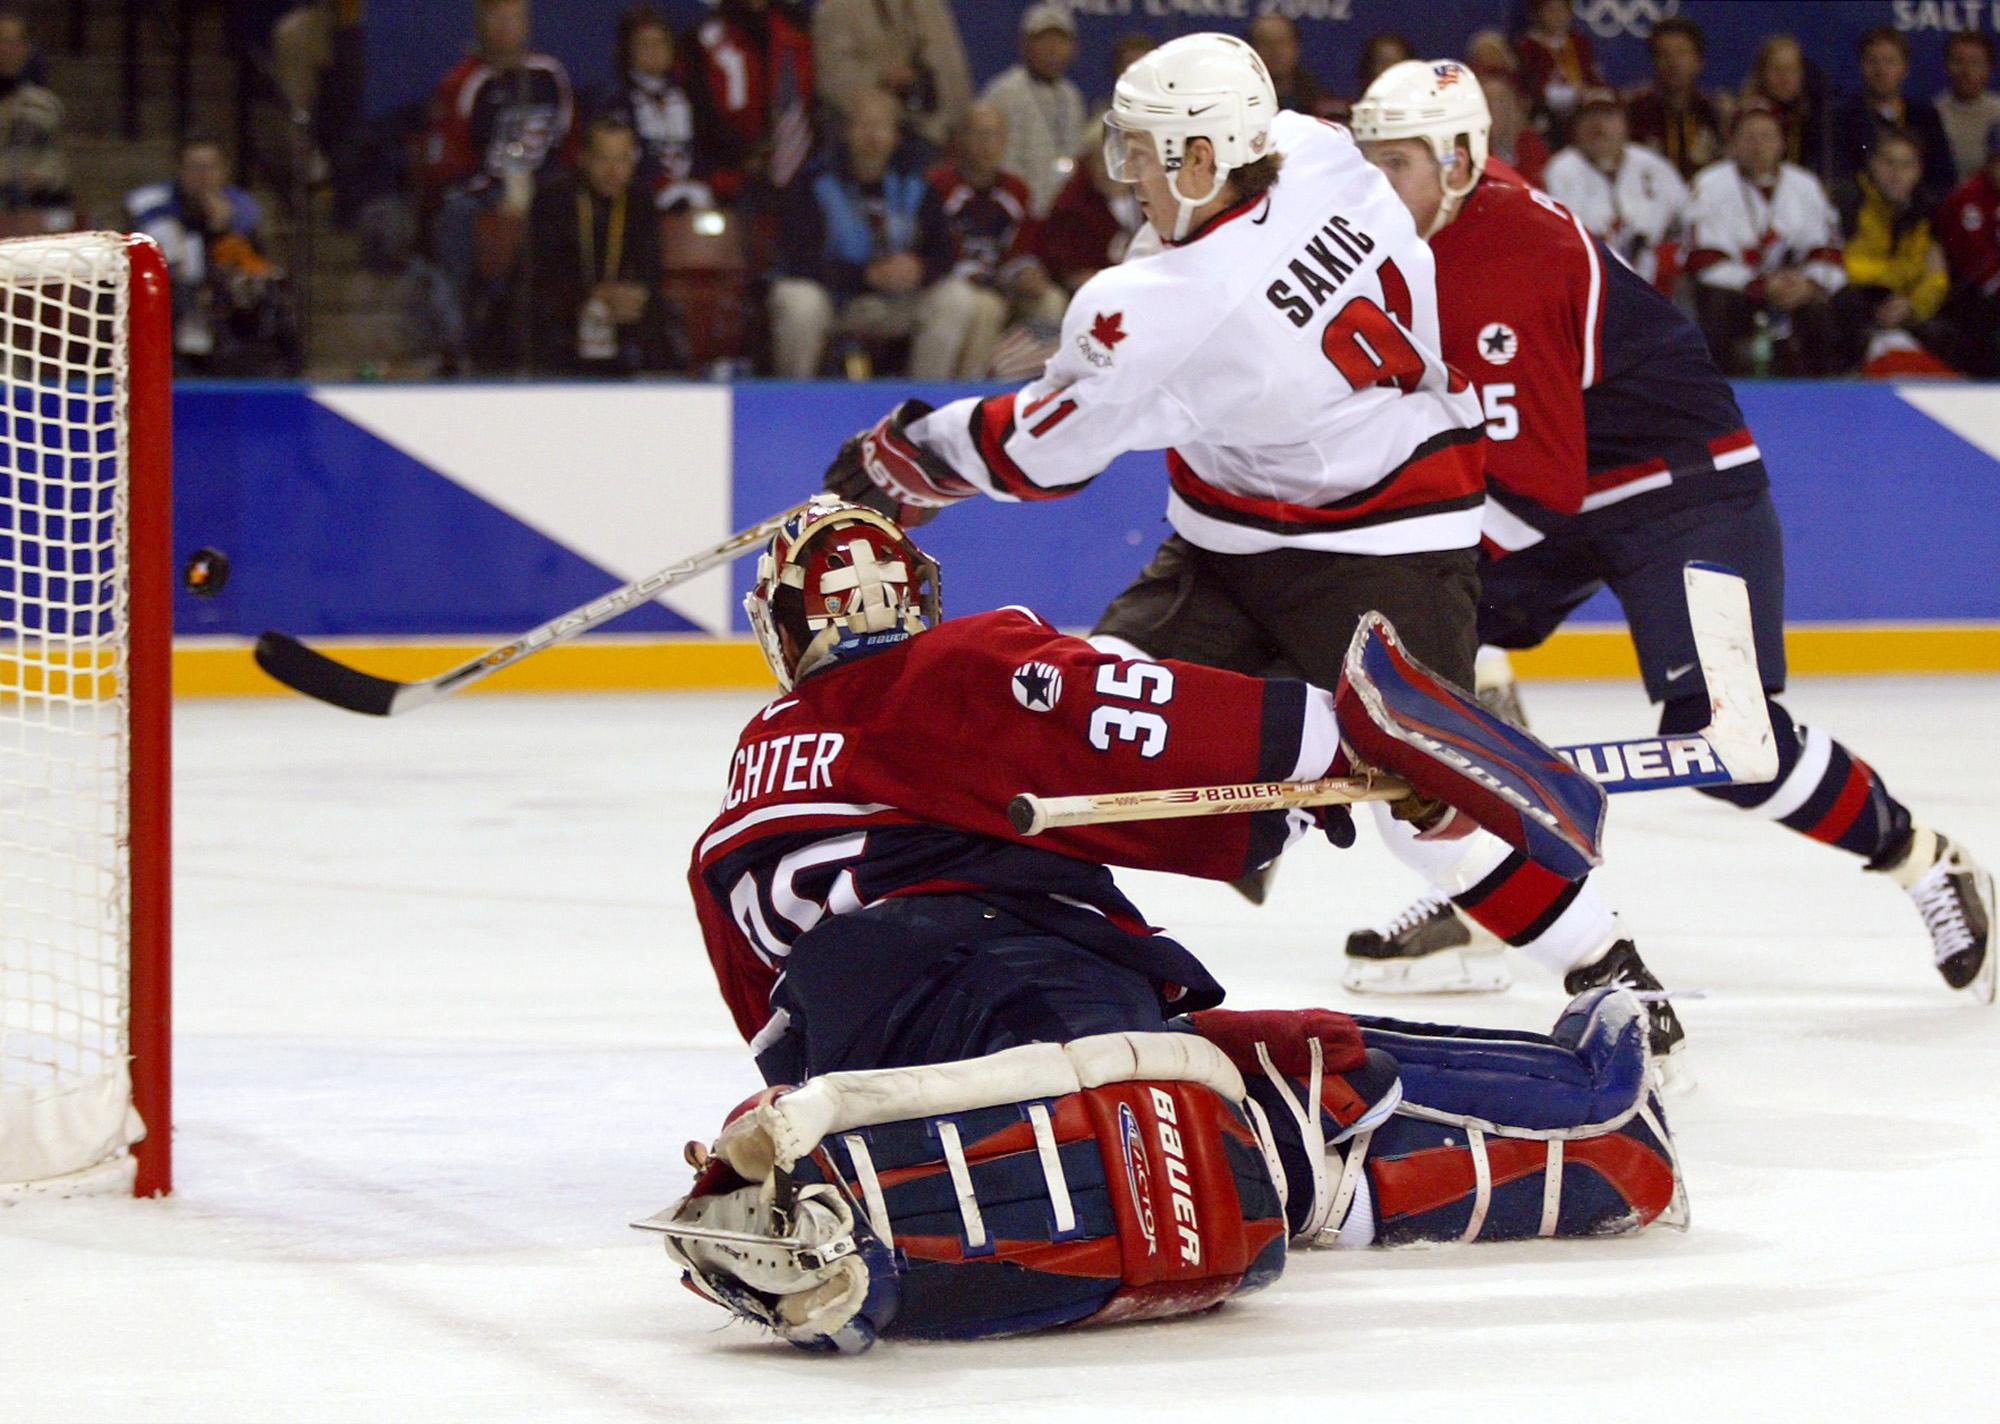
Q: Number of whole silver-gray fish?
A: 0